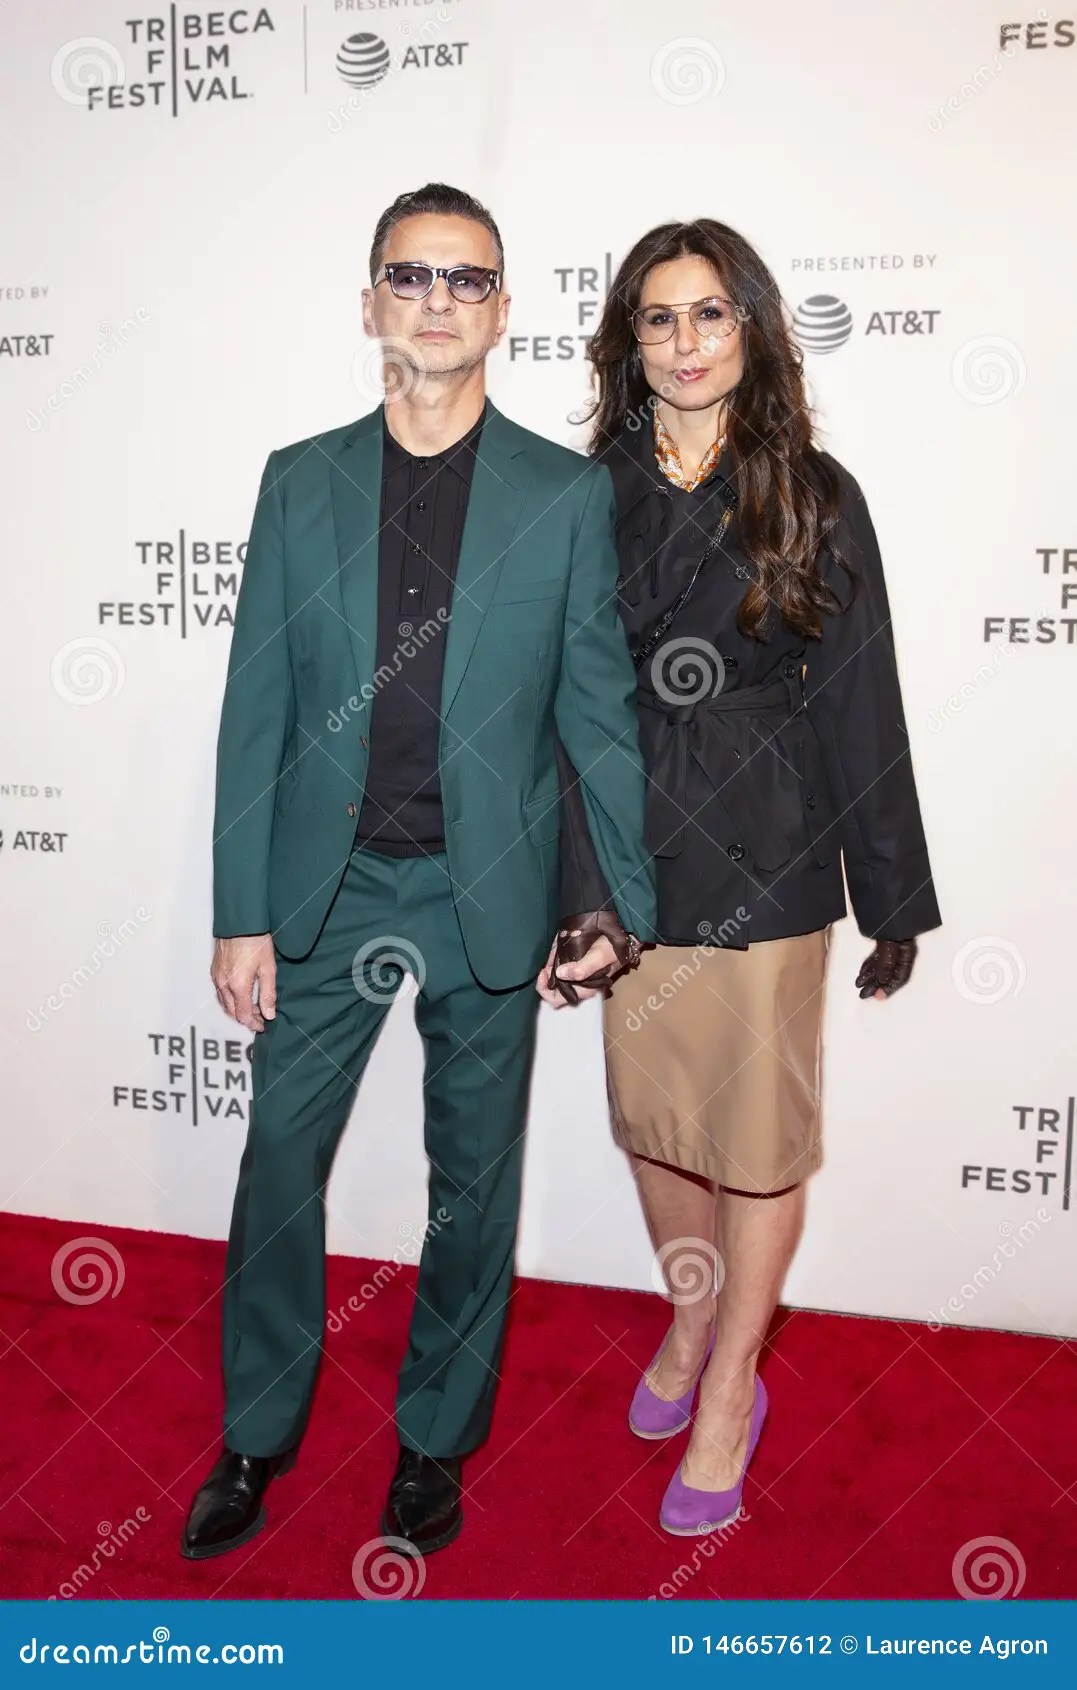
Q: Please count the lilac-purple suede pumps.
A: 2